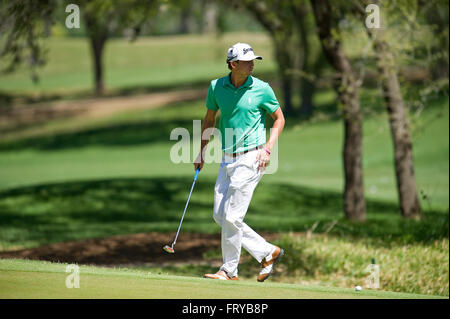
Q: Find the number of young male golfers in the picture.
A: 1